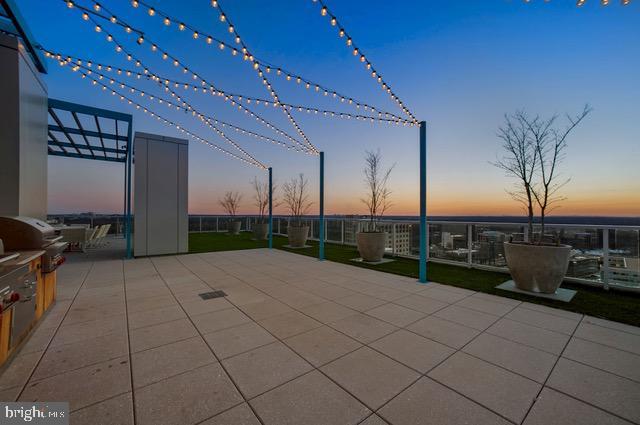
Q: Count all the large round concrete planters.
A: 5